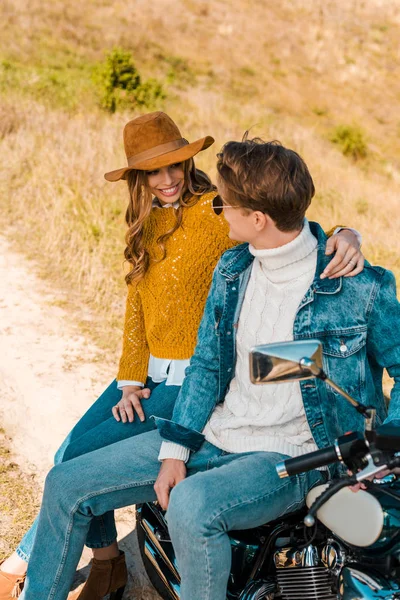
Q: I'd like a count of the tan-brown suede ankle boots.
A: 2